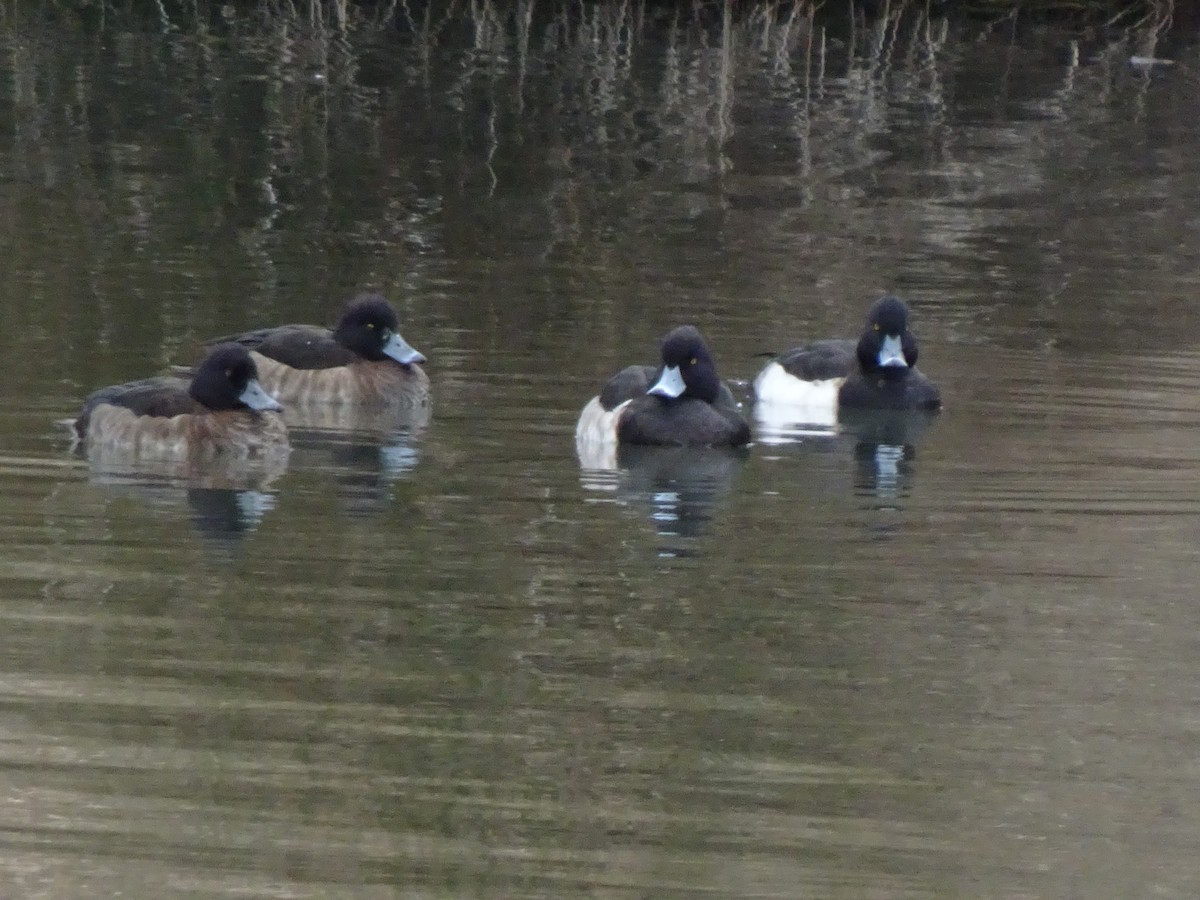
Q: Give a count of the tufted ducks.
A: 4